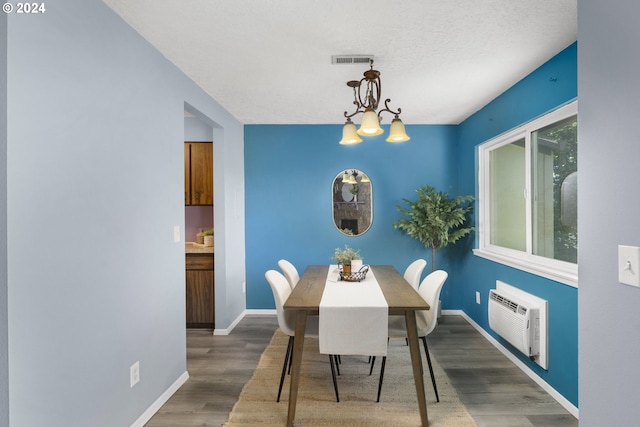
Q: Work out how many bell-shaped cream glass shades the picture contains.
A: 3